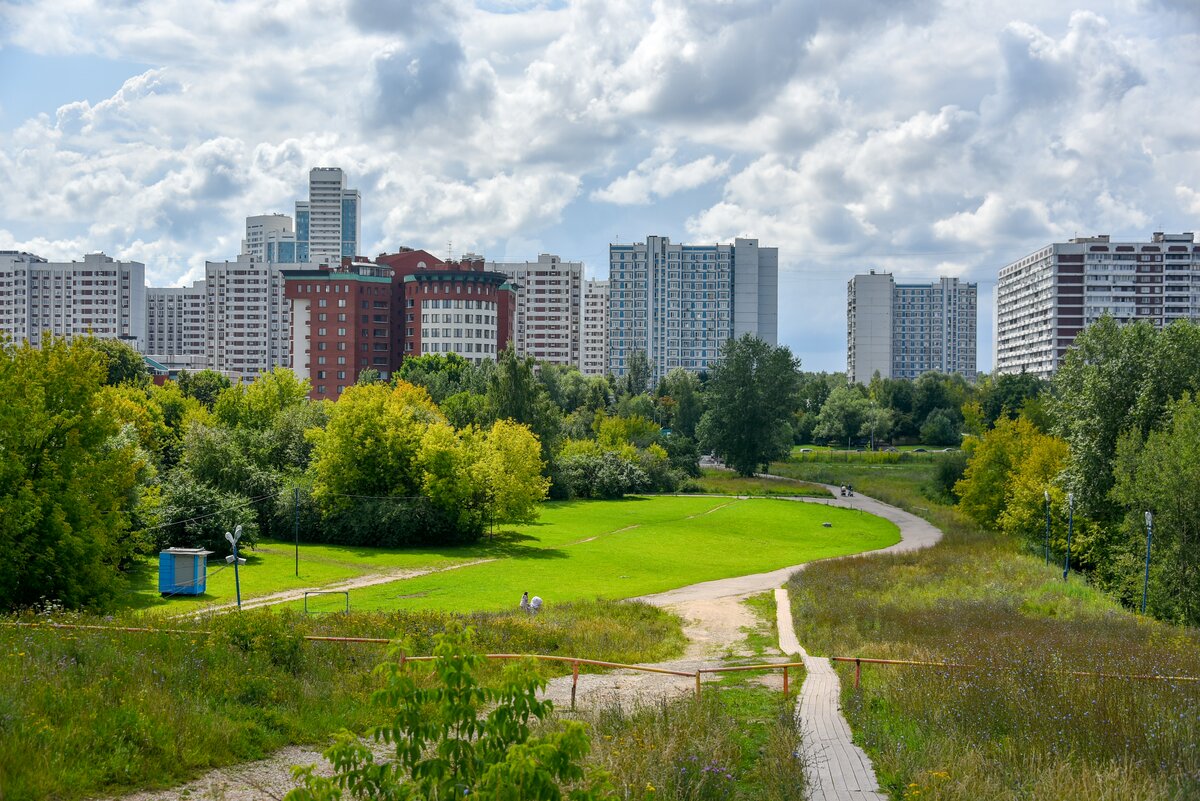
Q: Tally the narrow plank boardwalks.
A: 1